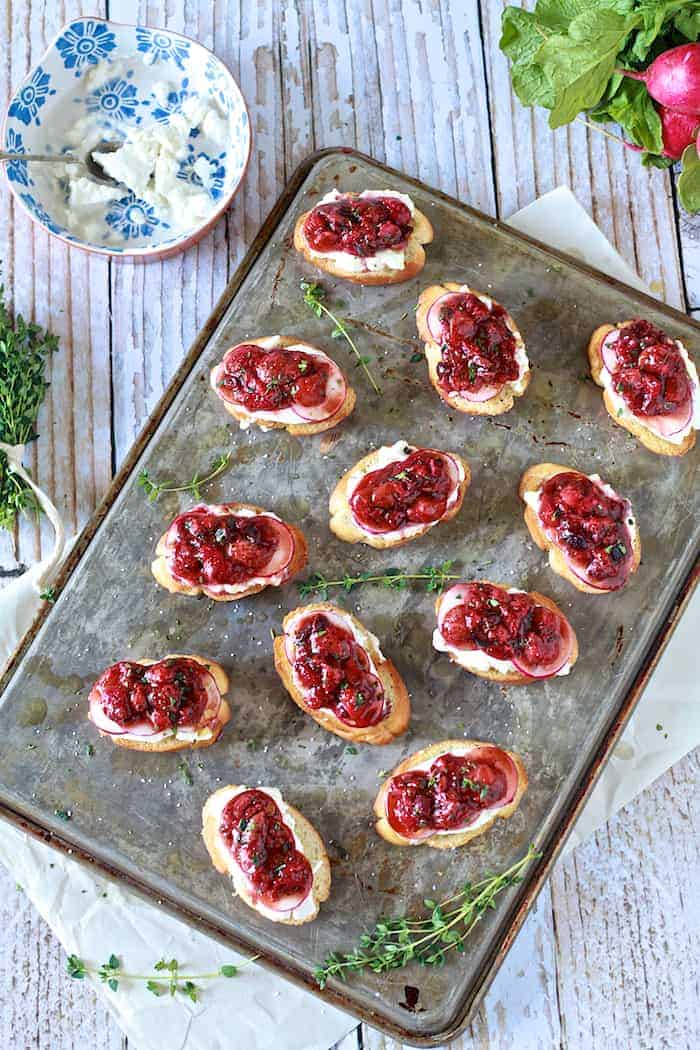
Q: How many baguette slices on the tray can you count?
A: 12